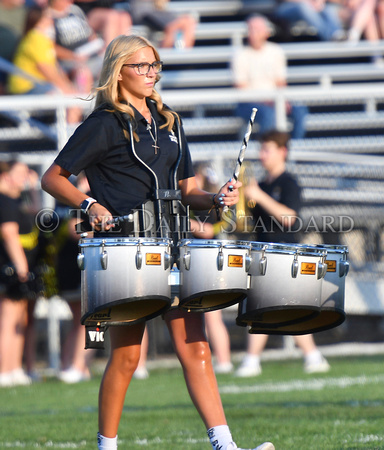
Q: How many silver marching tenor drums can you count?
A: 4